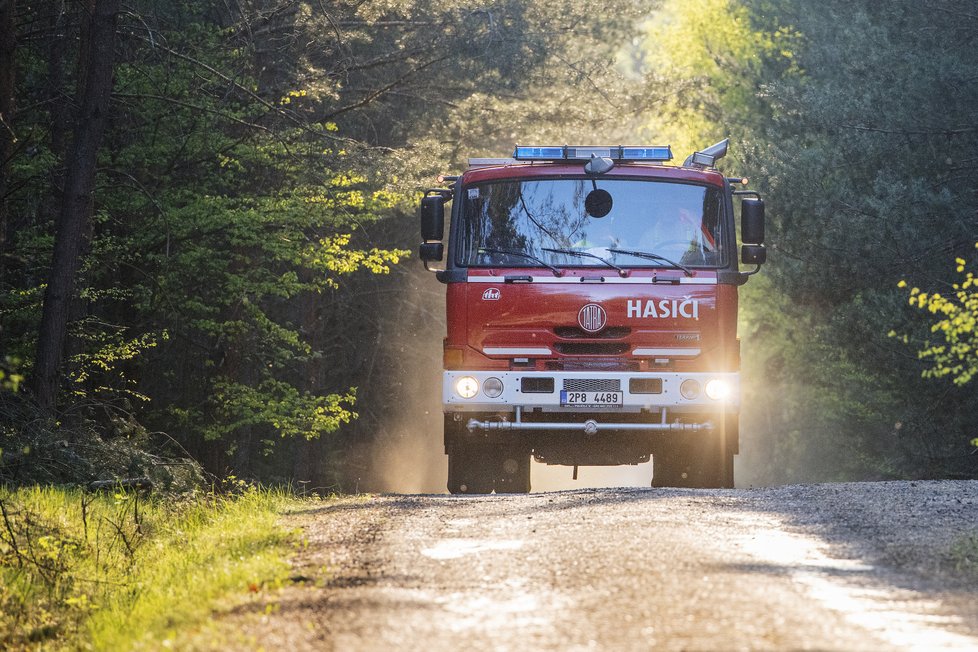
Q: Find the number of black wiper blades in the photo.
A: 3